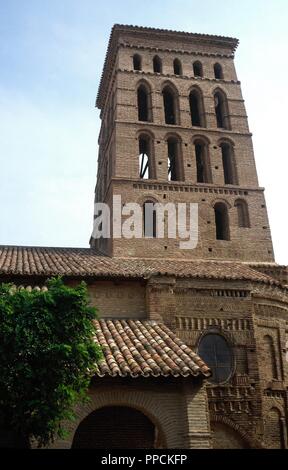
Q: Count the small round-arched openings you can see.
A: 5